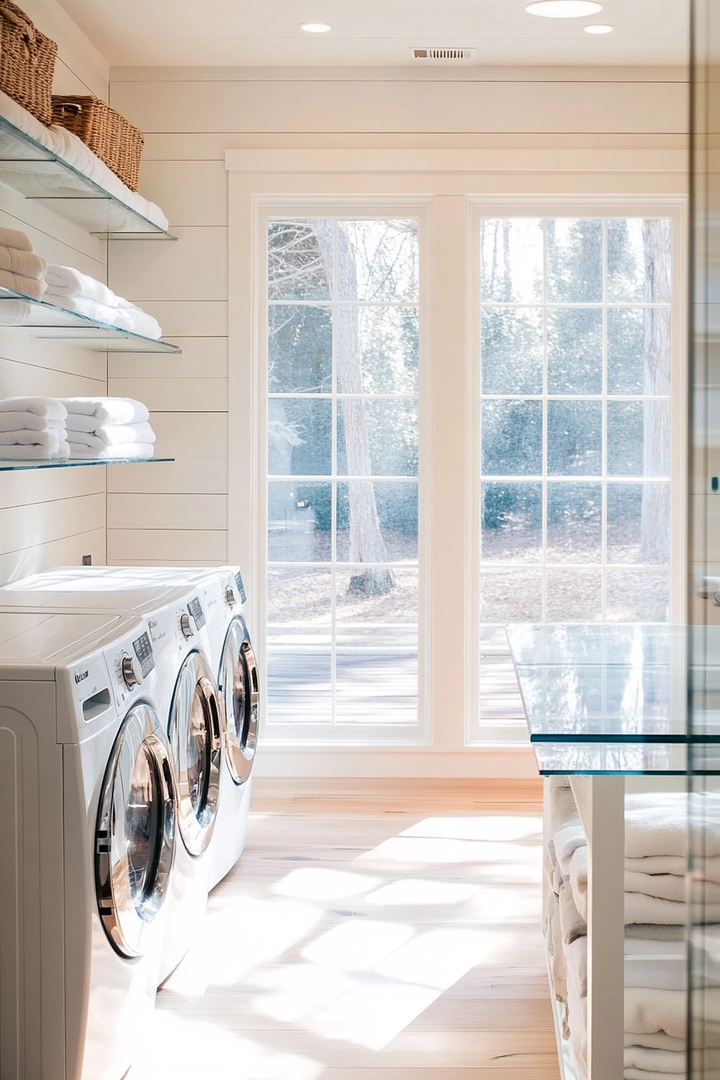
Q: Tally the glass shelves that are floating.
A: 3